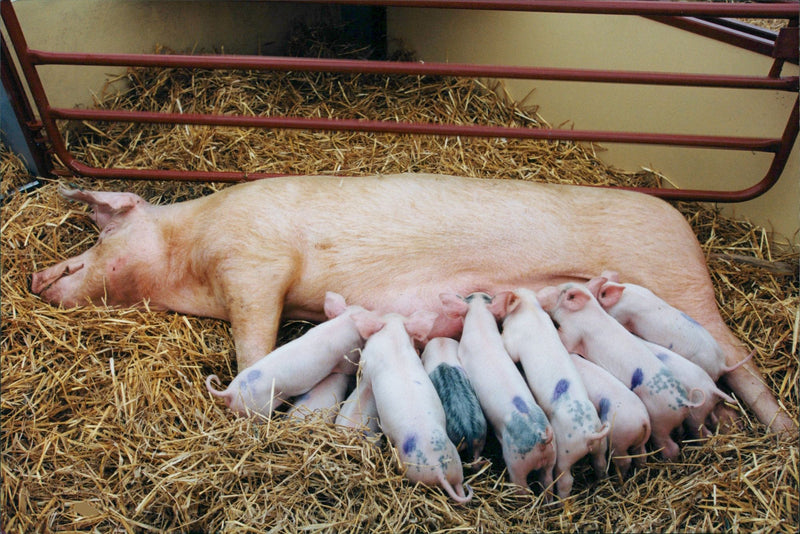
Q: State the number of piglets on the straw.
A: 11